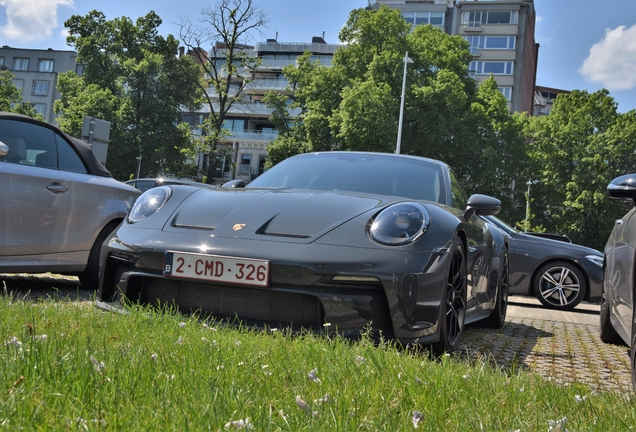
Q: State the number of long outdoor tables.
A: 0